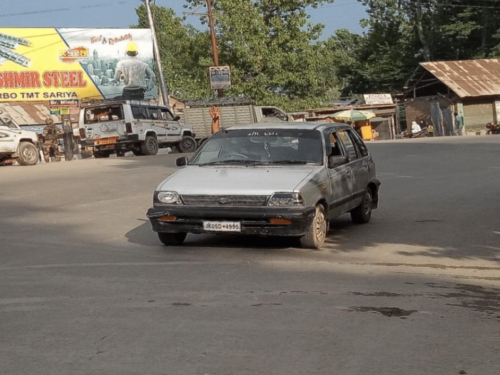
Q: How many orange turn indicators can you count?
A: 2